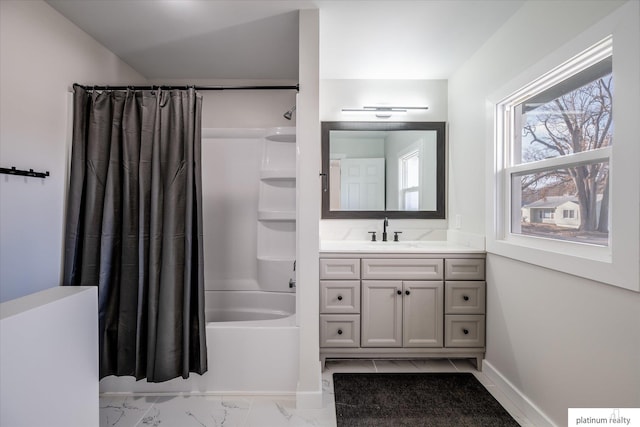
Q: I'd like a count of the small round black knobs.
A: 6